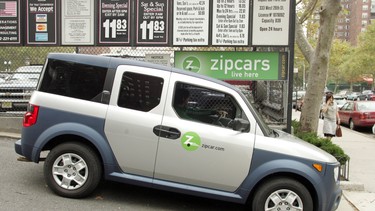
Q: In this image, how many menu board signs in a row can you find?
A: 8